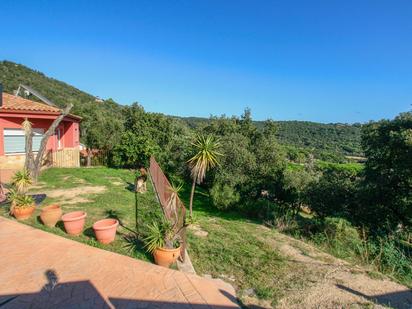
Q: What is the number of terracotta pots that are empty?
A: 3